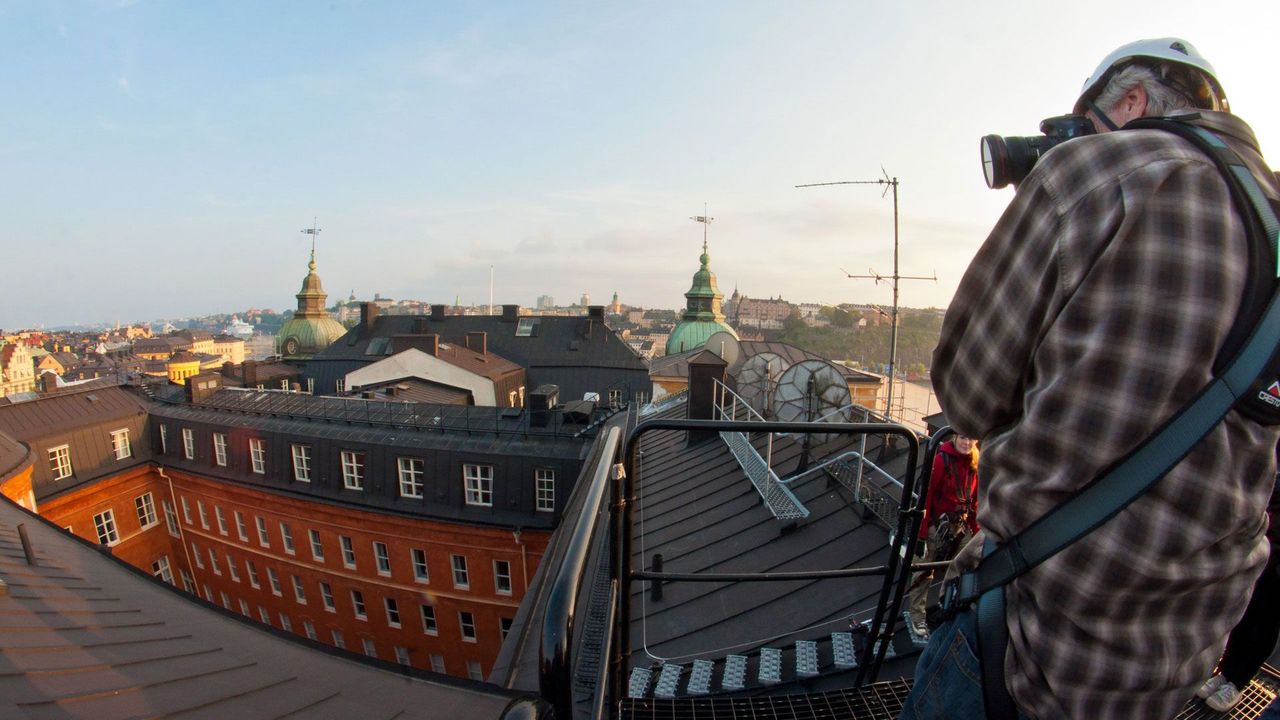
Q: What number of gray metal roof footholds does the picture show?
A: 9